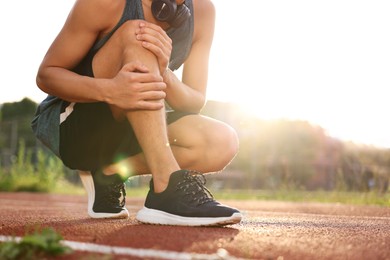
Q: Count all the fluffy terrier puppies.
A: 0